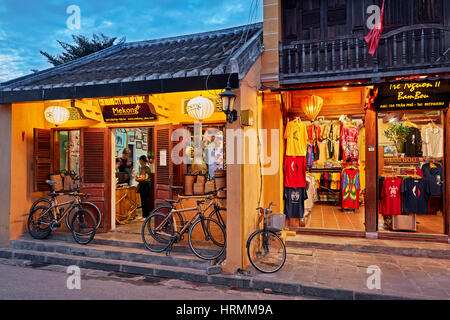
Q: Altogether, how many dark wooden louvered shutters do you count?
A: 4